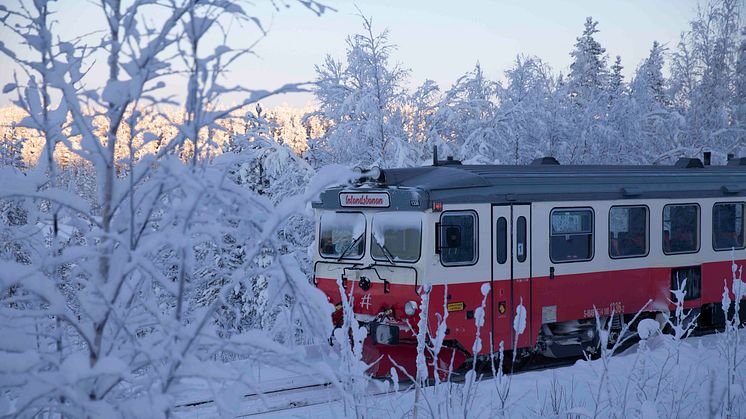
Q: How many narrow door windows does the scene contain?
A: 2